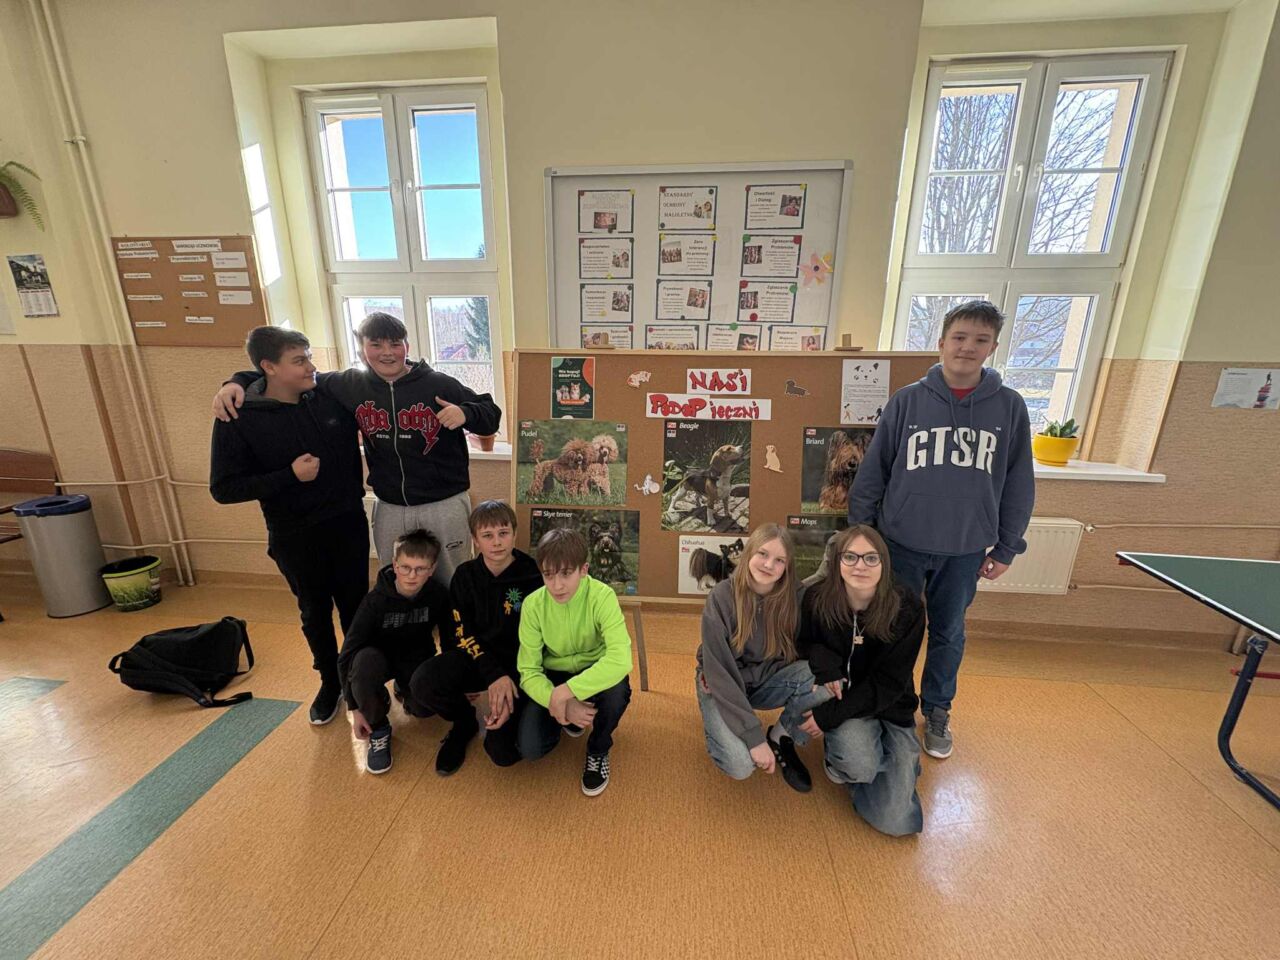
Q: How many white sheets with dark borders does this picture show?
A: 13